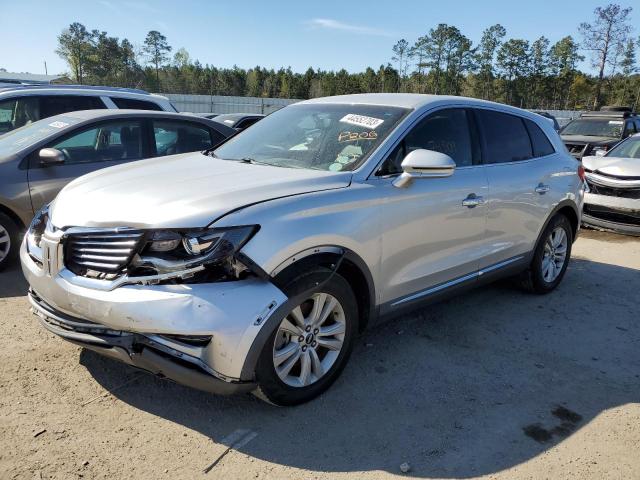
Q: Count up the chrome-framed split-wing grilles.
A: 1